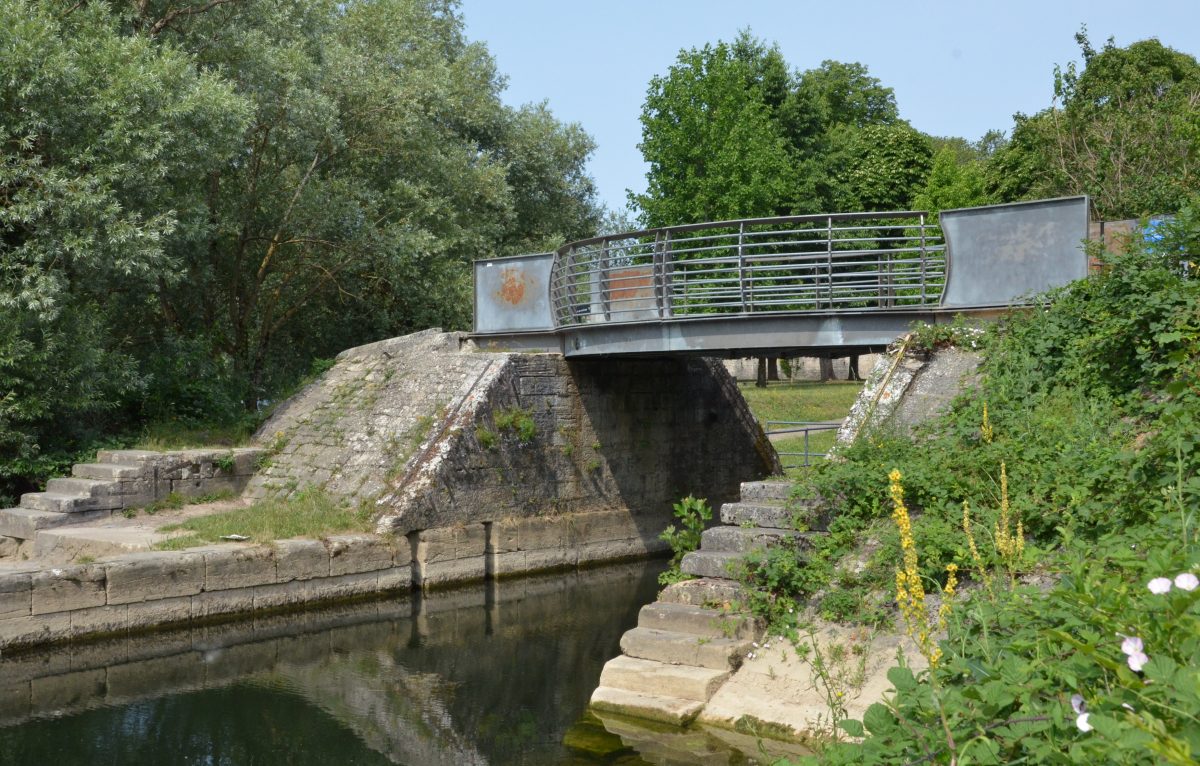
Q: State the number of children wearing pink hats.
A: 0